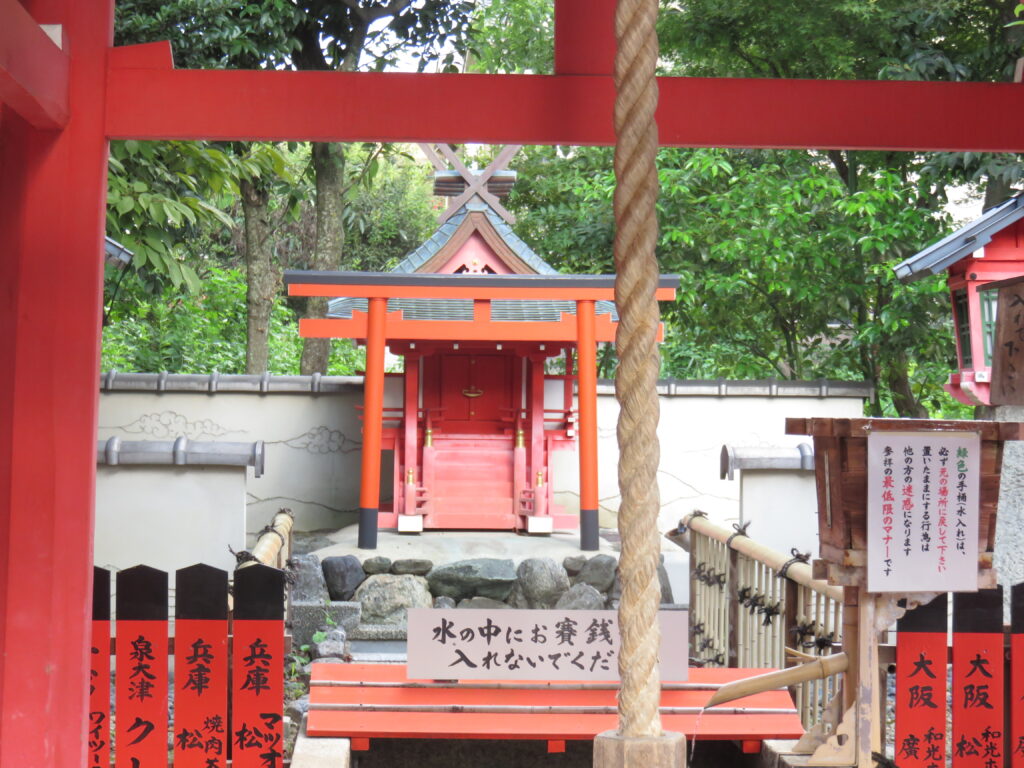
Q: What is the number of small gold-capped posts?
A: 4